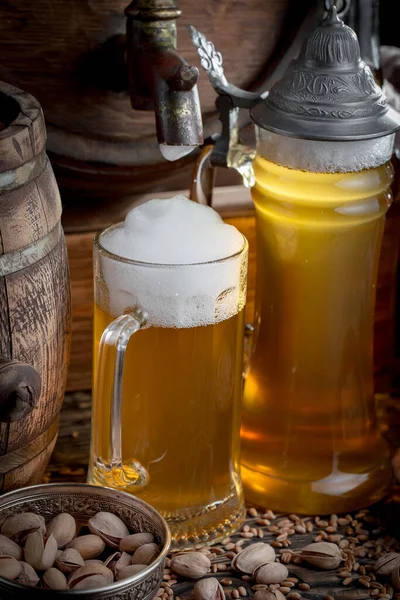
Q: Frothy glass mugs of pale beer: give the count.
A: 2